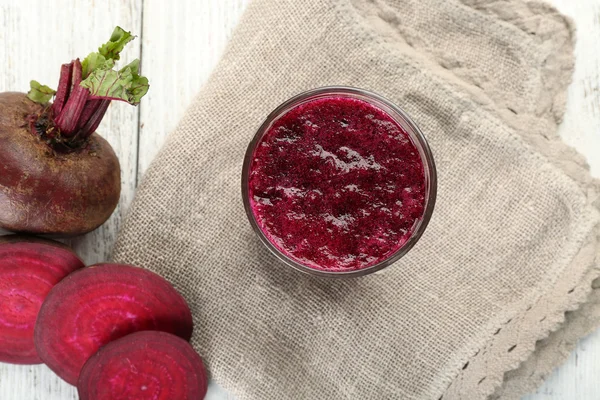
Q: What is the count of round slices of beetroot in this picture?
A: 3